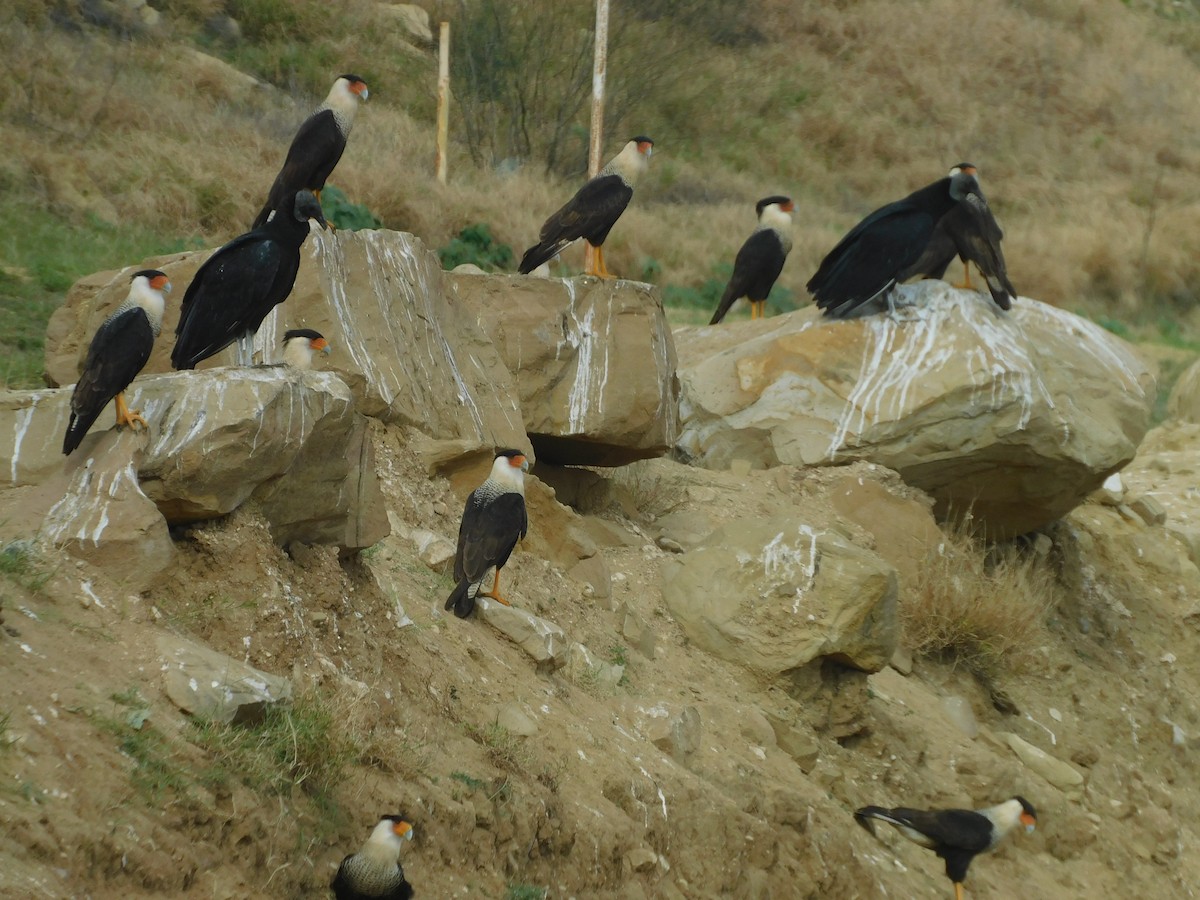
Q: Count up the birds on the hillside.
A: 11